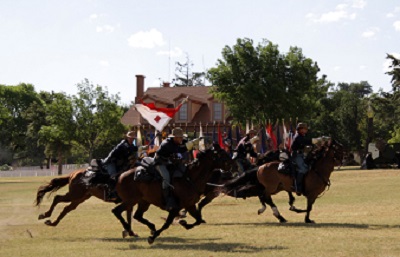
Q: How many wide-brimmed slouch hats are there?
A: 4